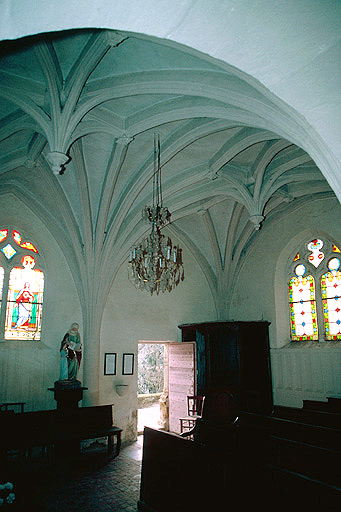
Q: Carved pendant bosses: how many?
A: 2